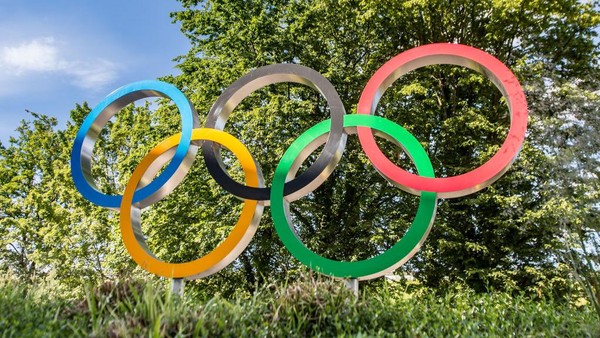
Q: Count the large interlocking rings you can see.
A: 5